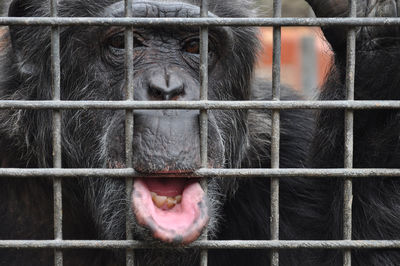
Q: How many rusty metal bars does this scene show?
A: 9